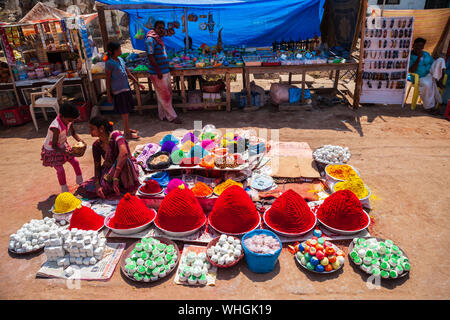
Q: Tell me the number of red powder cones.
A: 6